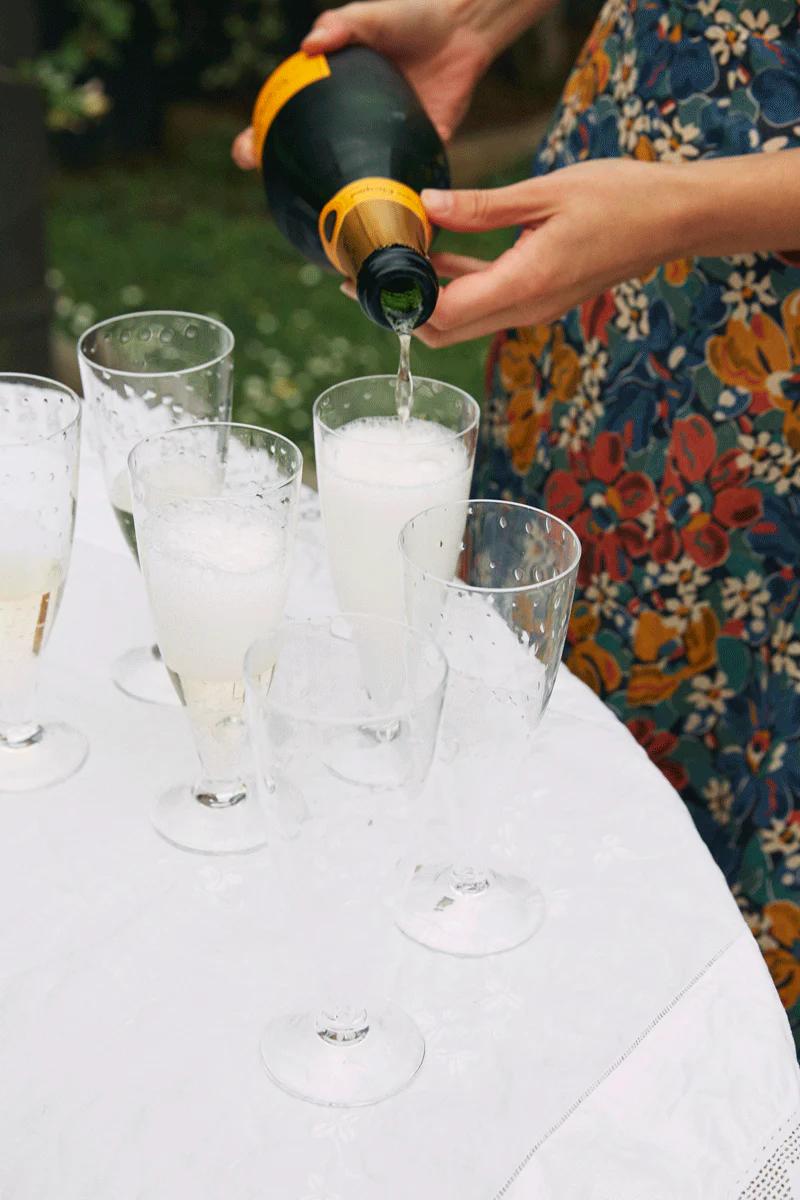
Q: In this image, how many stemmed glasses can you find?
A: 6